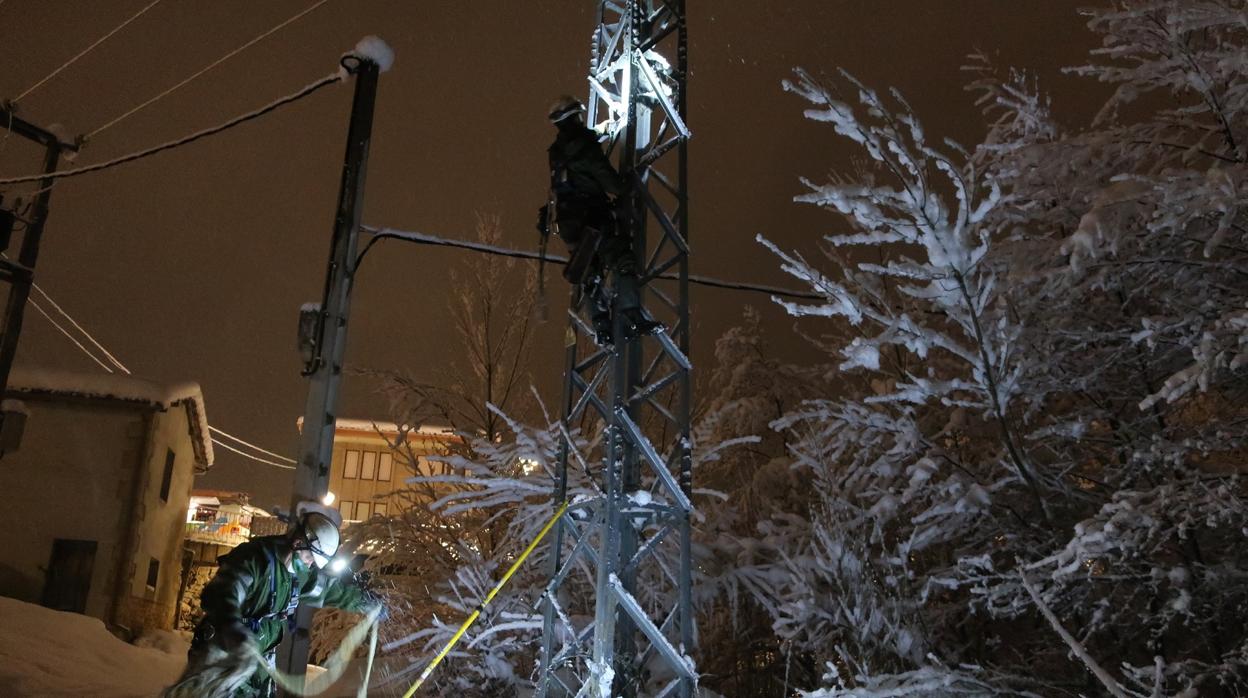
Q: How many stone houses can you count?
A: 1